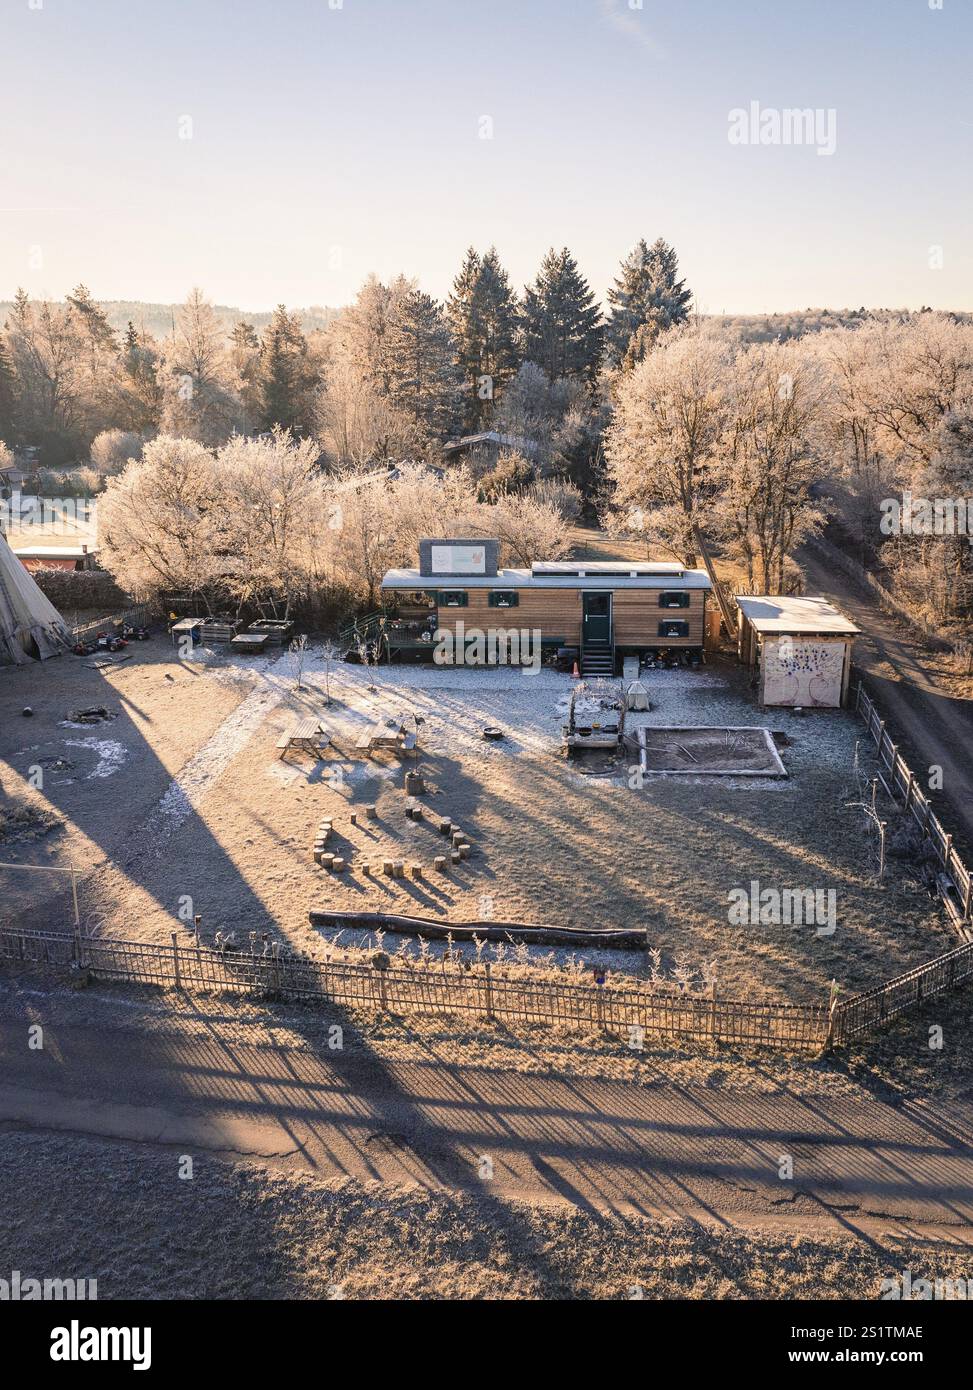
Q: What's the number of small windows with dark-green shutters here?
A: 4